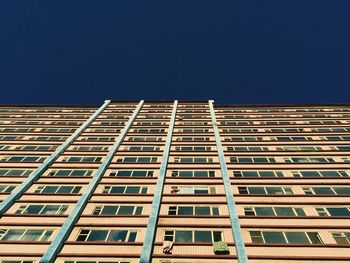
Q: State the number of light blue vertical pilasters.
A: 4